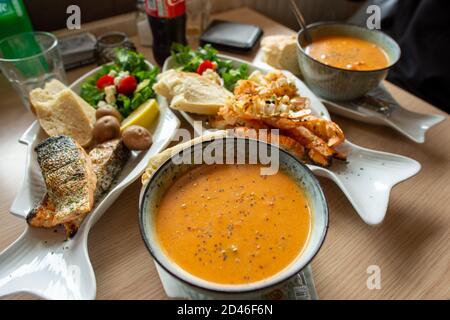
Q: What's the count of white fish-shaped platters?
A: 3